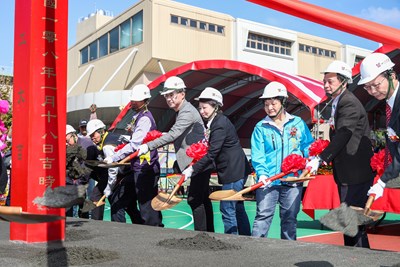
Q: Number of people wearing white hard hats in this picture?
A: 8